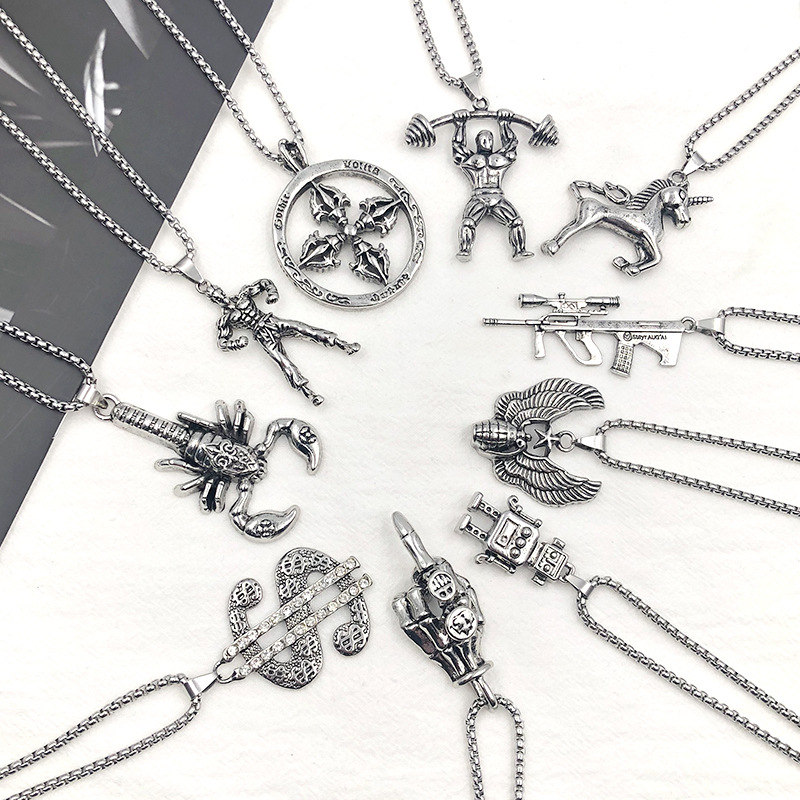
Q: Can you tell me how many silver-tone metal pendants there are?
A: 10